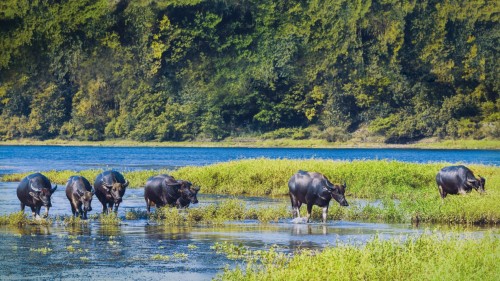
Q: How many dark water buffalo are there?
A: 7